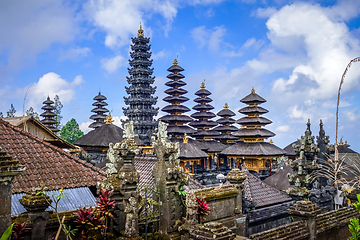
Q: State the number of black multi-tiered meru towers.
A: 7